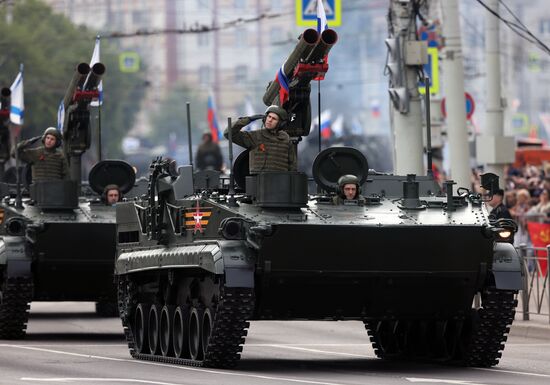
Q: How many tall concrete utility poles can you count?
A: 3